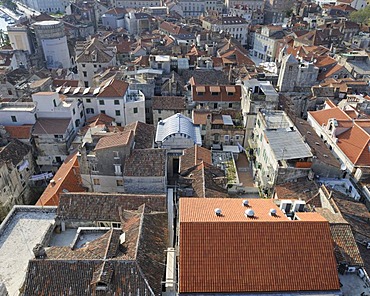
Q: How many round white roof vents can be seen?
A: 4